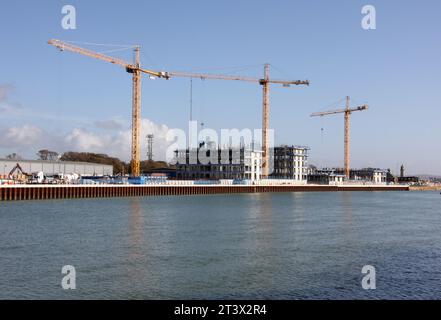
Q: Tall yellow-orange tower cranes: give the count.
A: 3